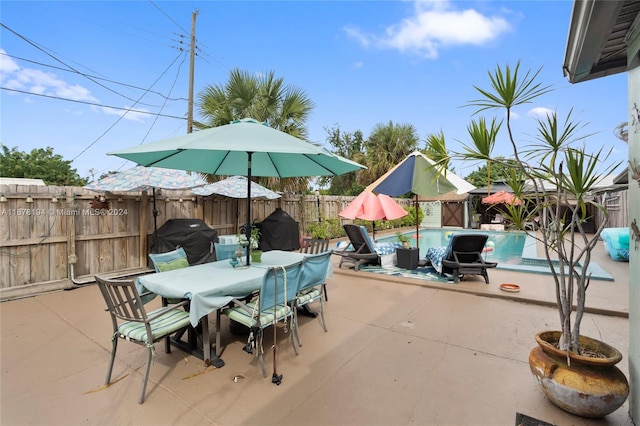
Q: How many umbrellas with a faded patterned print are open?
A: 2